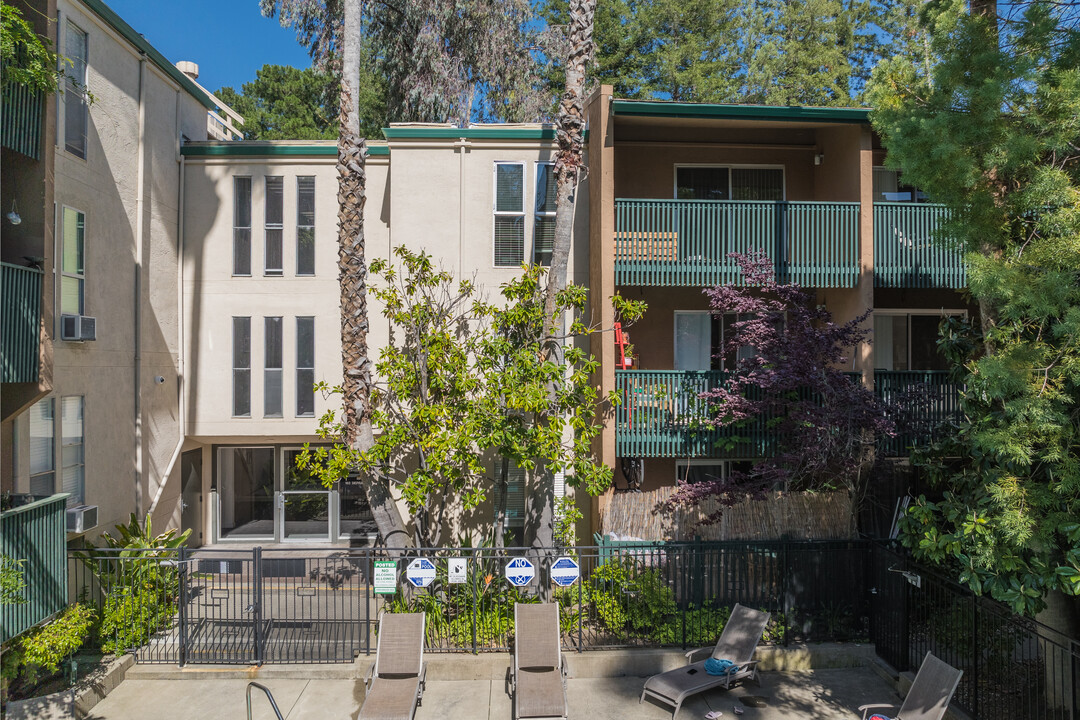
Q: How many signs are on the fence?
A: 5